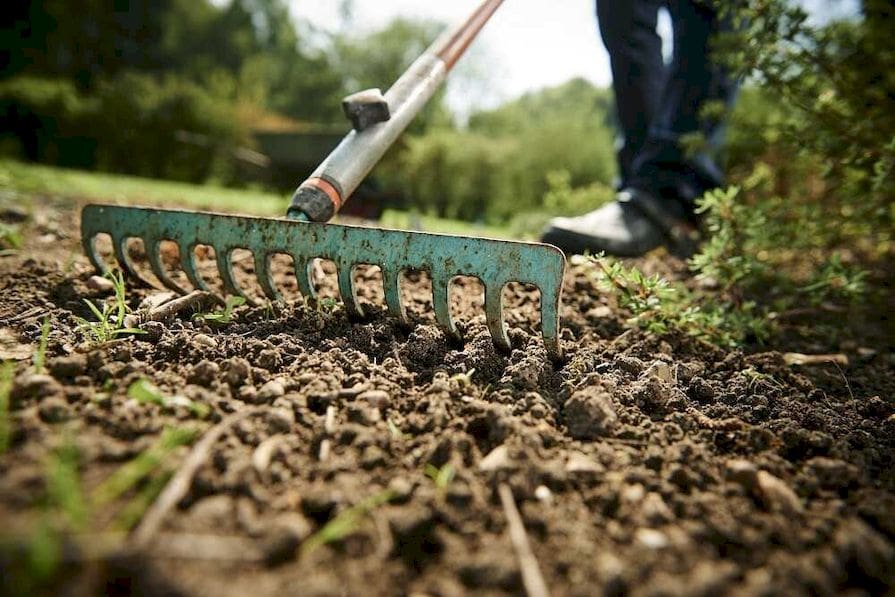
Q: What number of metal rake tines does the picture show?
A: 12